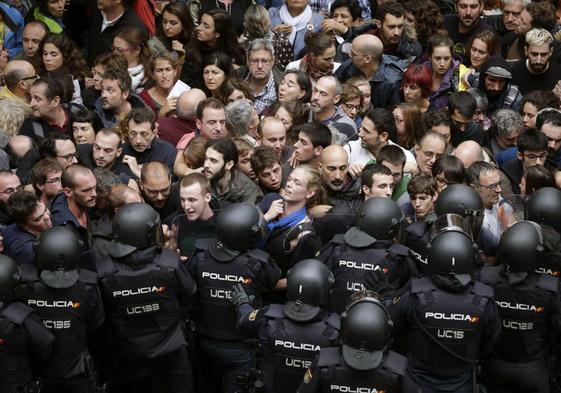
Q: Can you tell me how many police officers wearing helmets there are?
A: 11